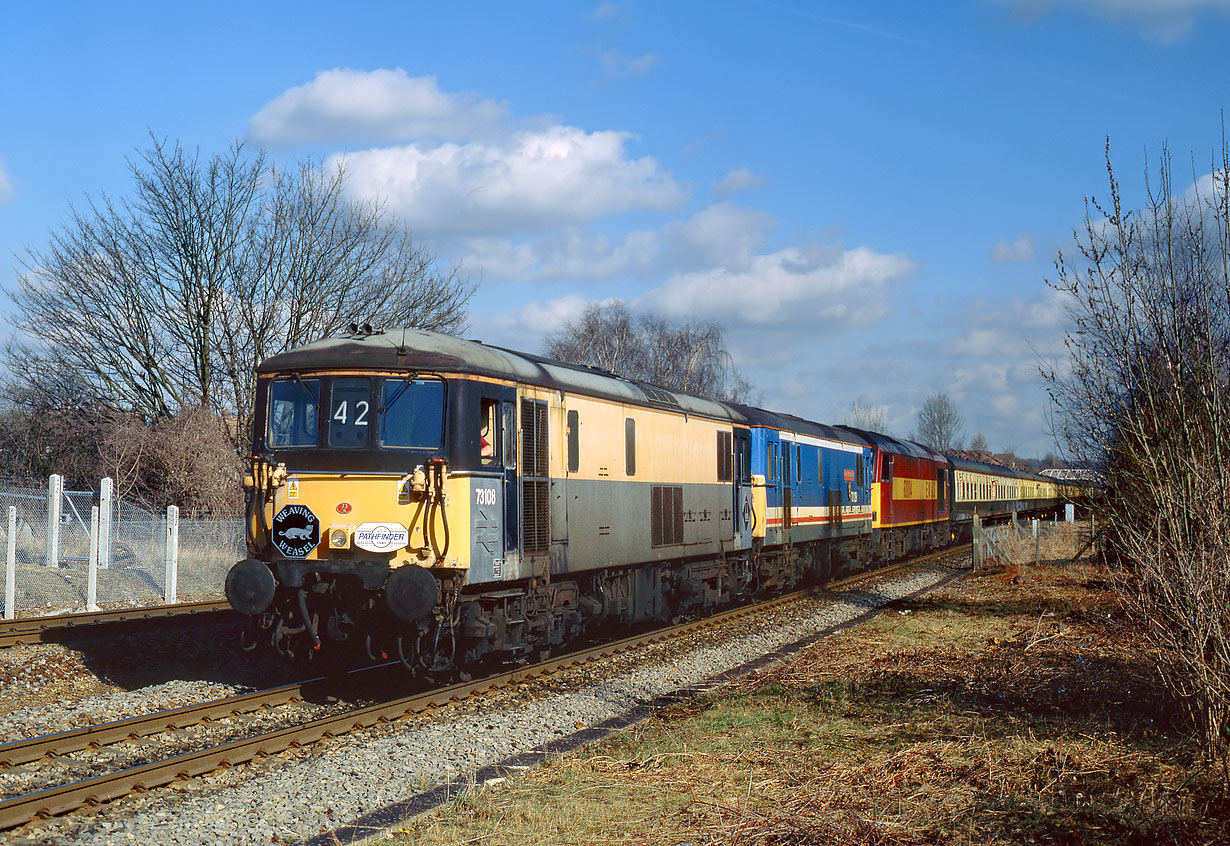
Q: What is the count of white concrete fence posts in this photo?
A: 5